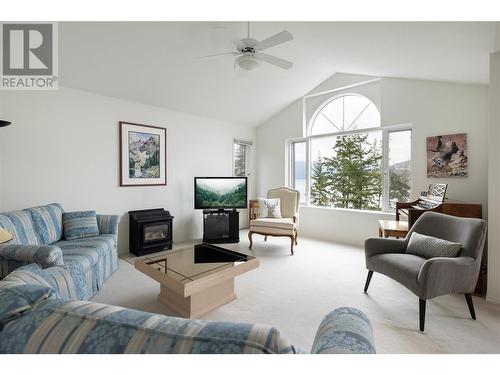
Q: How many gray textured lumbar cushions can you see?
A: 1